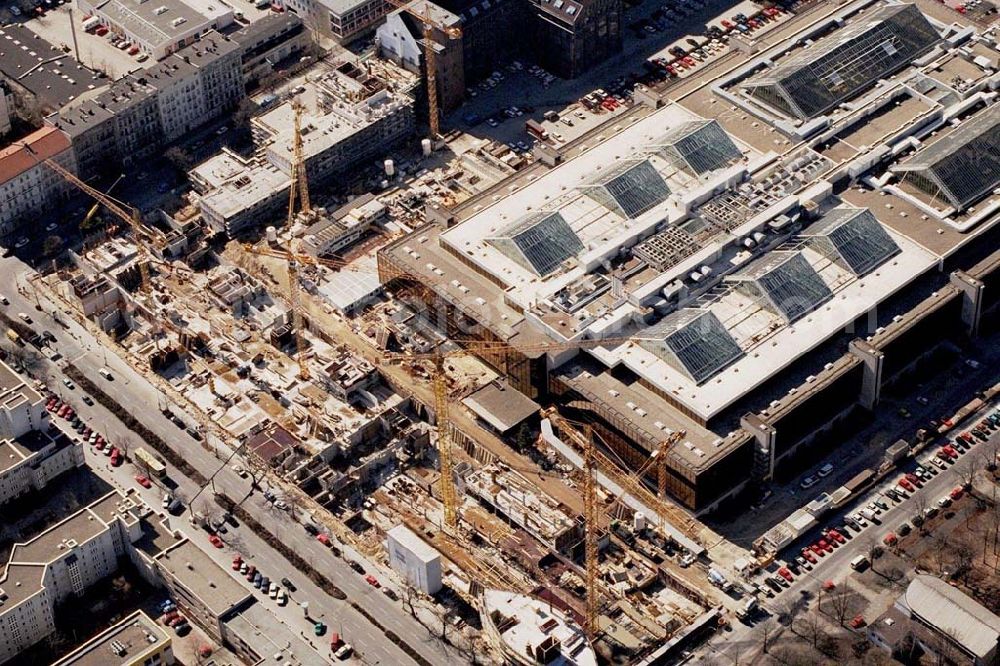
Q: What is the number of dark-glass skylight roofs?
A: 8